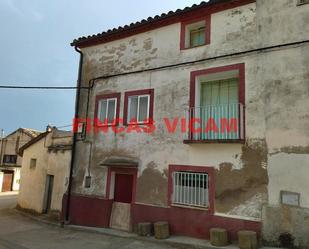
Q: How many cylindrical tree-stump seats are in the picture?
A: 4